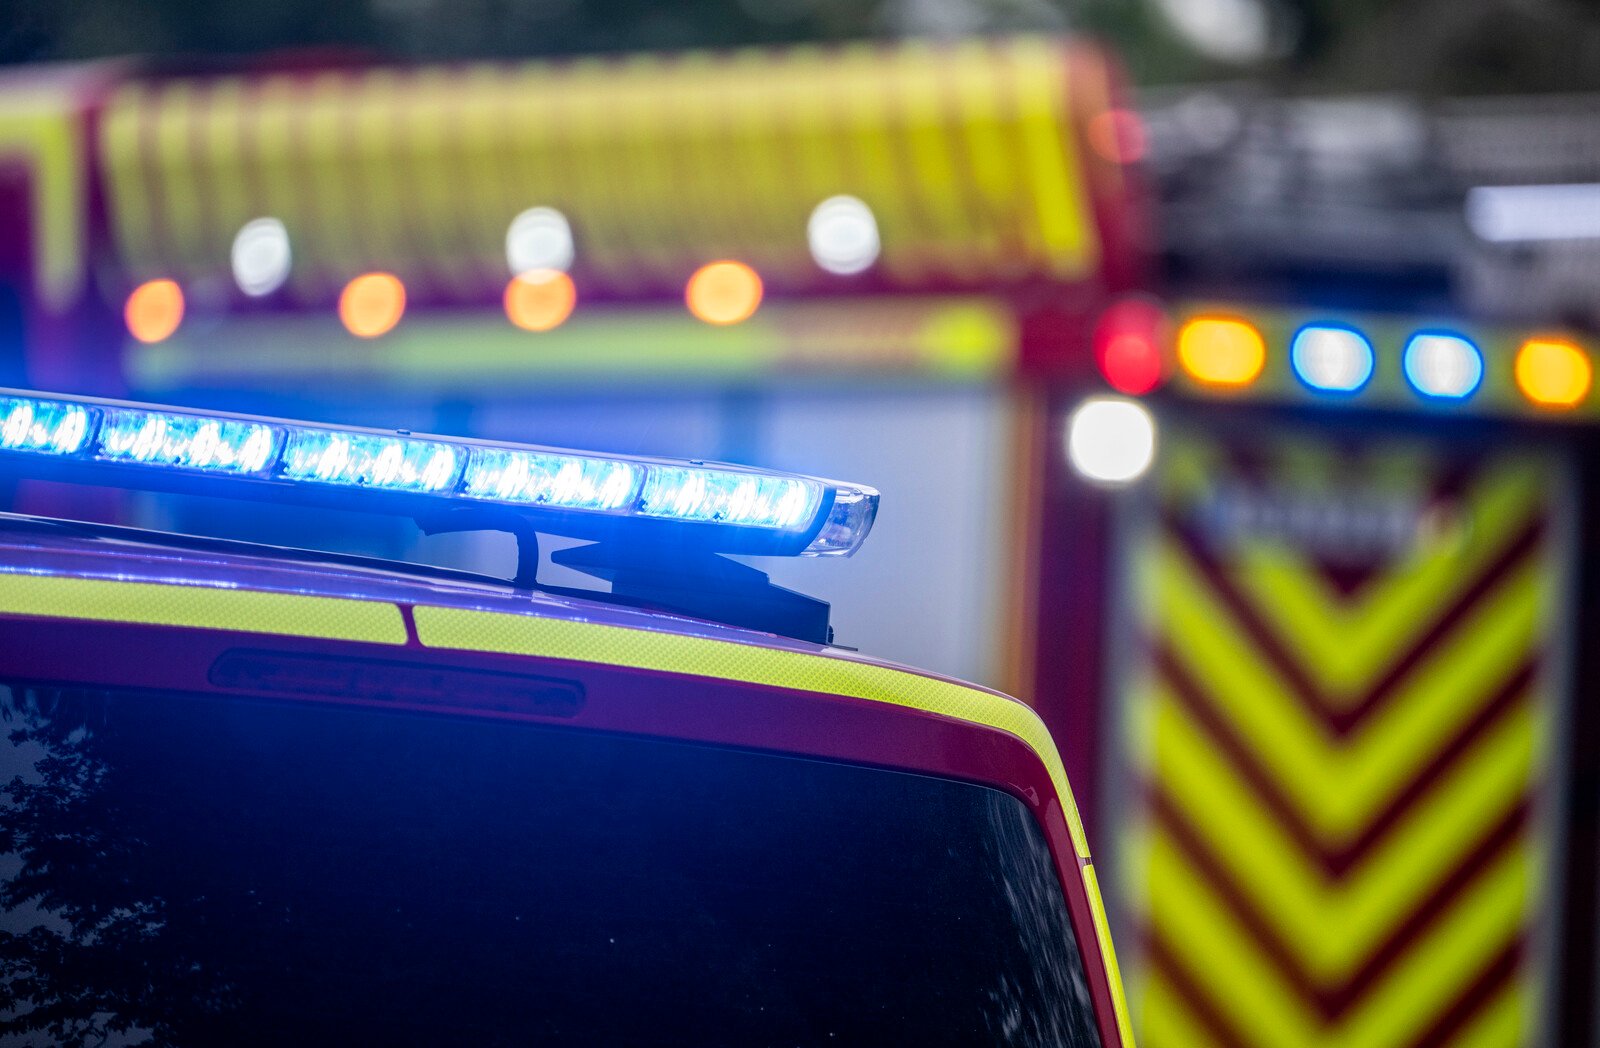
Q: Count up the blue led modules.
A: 5